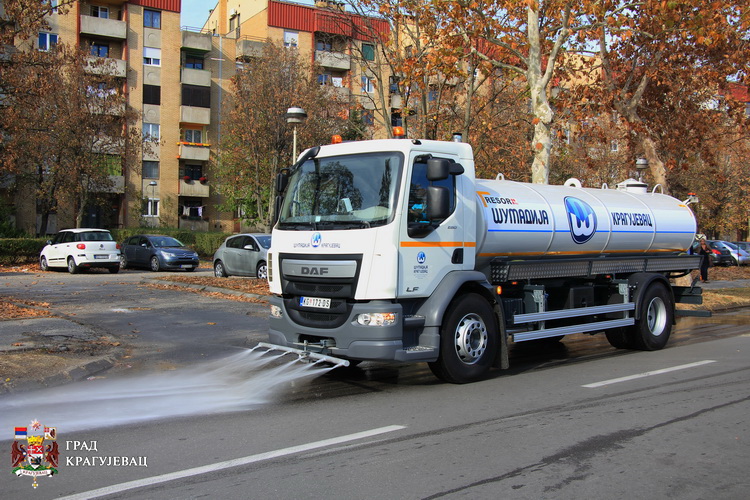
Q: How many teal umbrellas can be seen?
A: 0